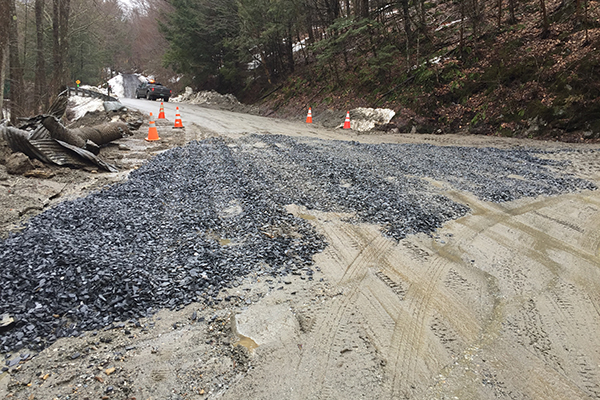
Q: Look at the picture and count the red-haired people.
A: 0